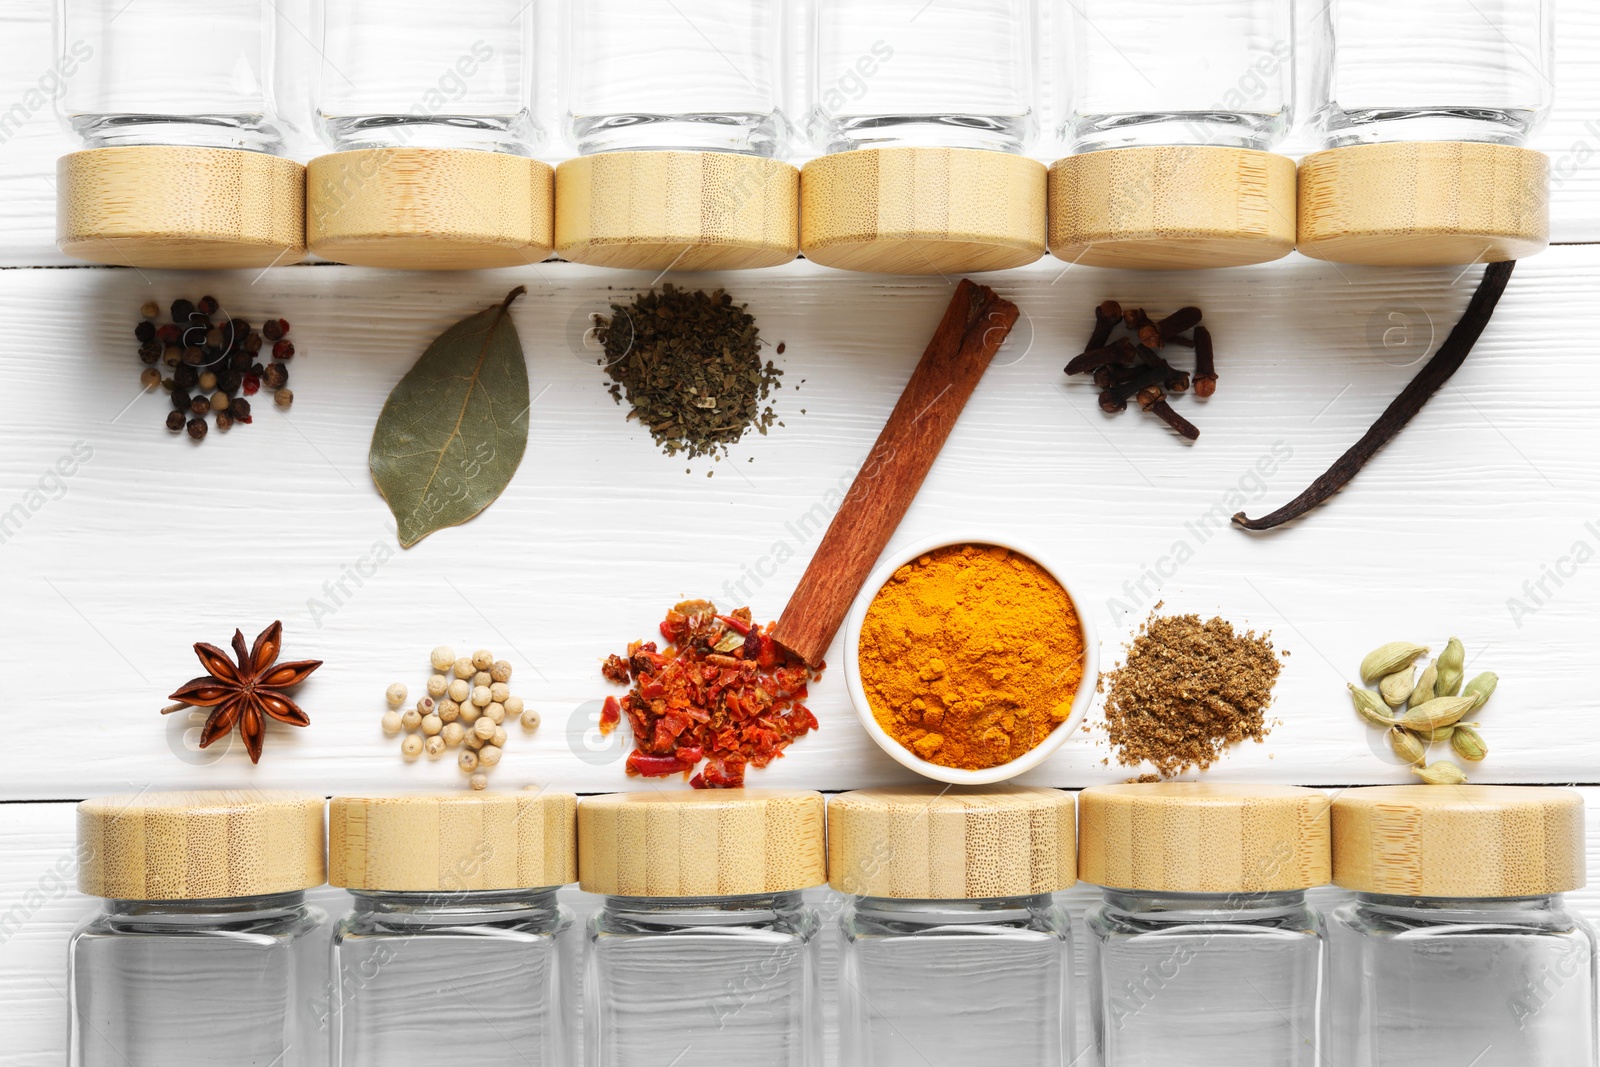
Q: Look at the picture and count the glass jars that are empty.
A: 12